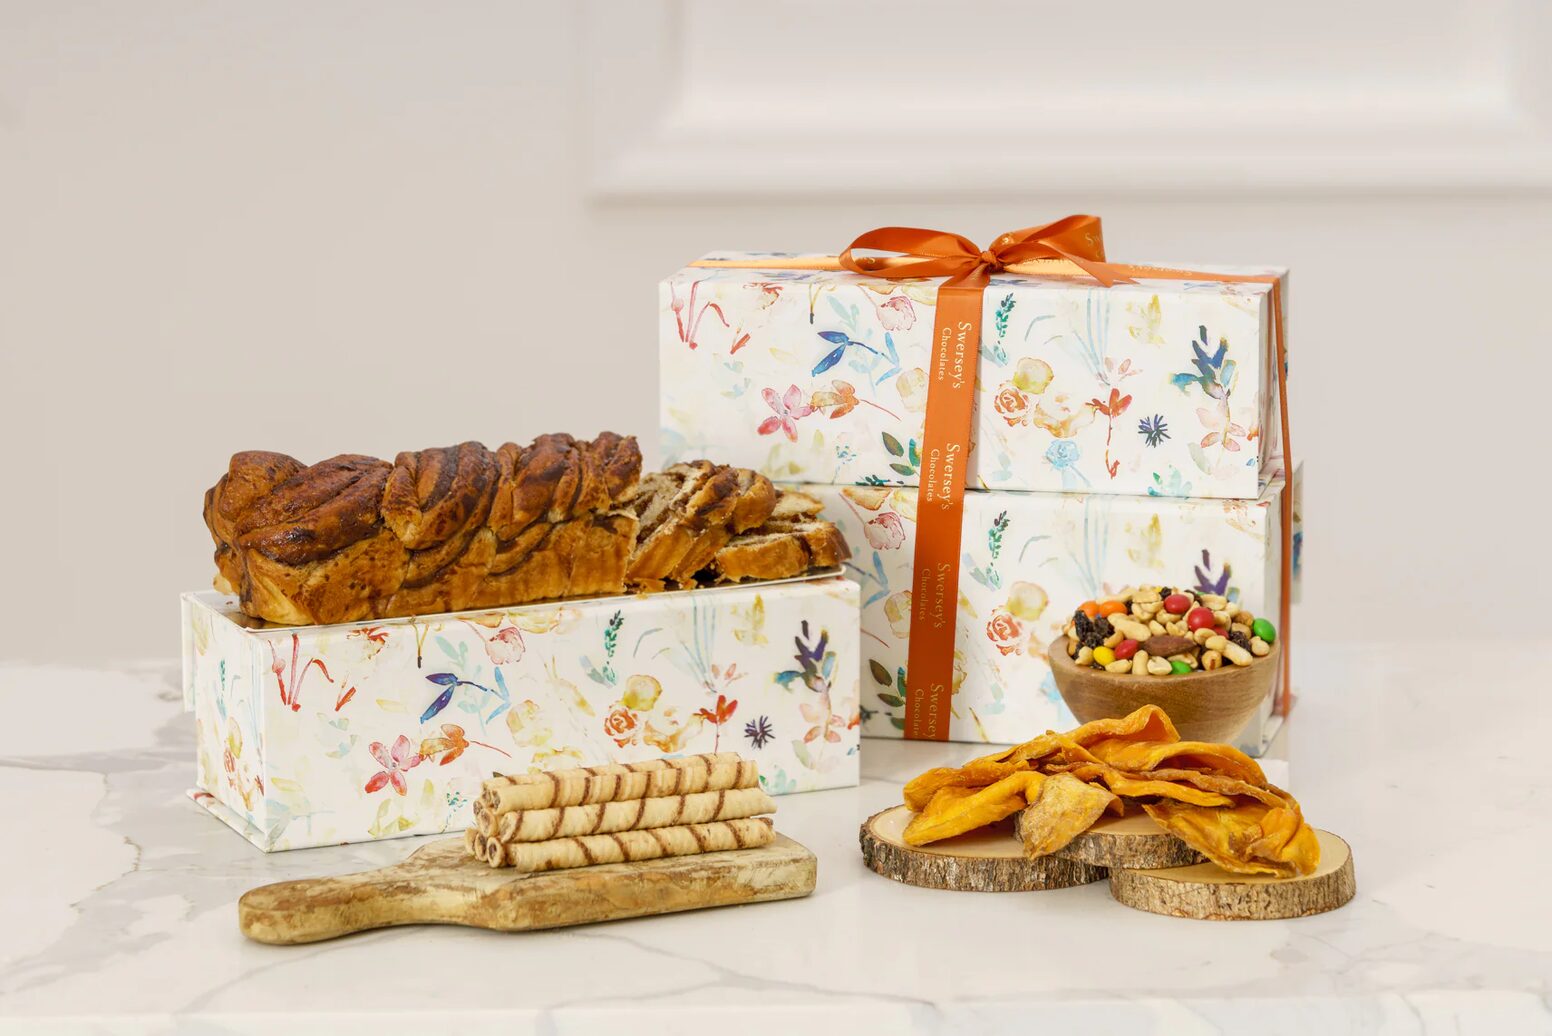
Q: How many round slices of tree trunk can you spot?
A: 3